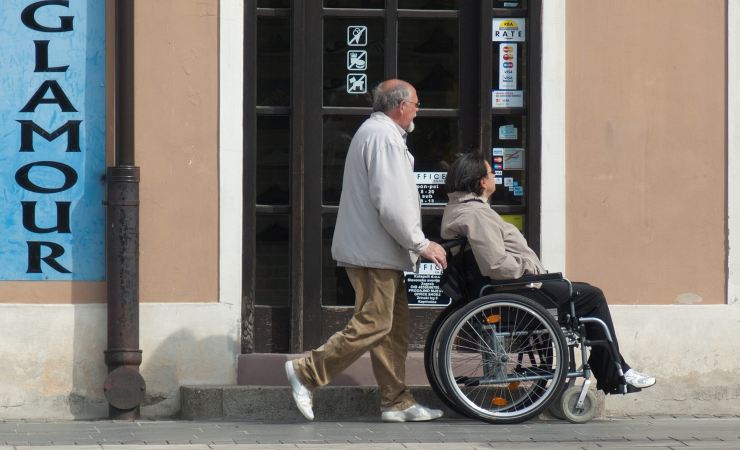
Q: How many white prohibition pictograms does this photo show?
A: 3